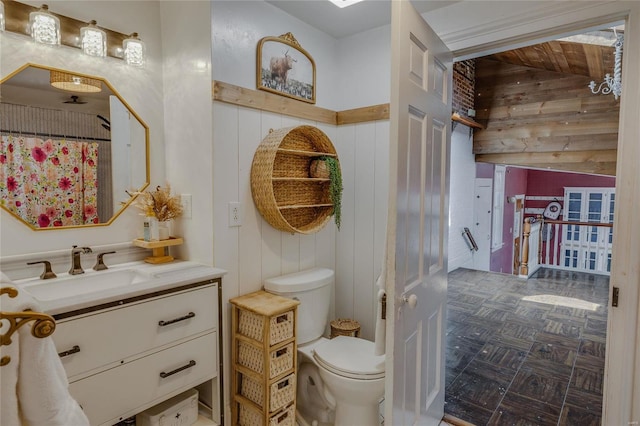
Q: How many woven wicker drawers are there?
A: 4